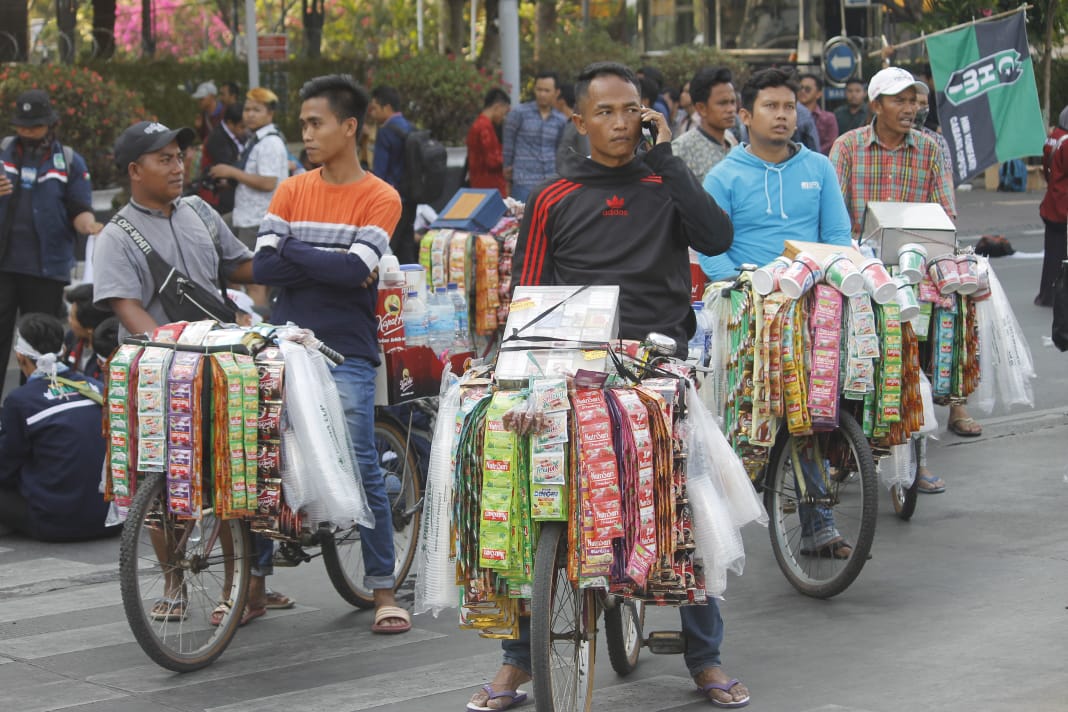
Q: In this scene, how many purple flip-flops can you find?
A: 2